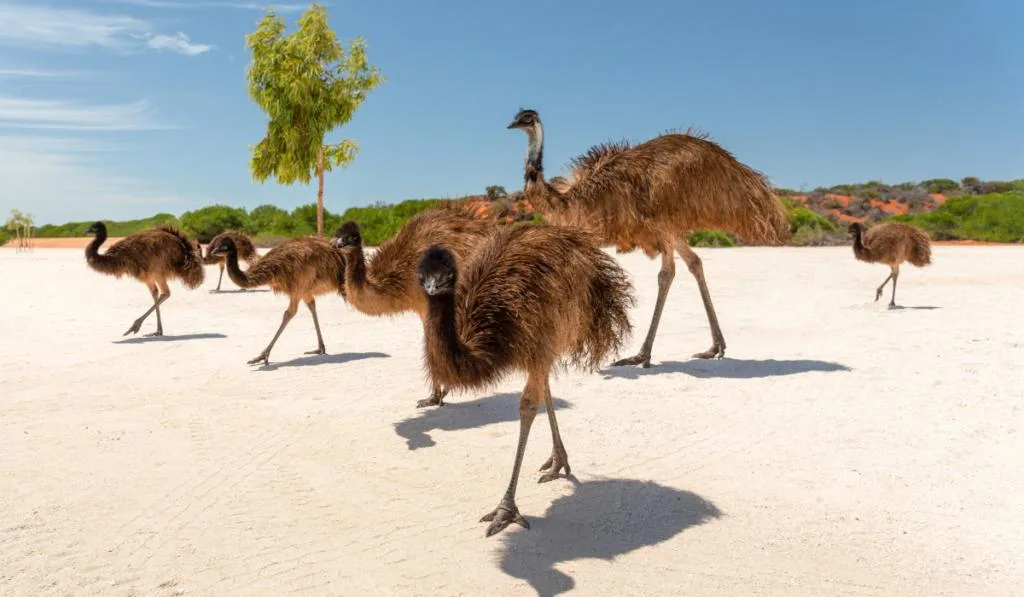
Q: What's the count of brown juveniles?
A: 6